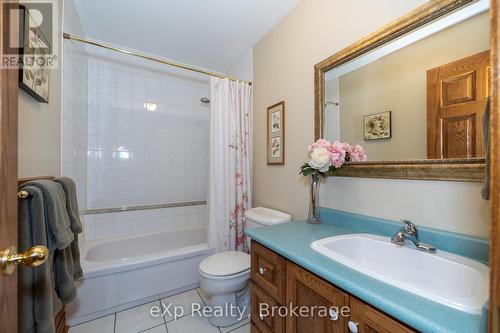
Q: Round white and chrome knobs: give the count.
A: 4